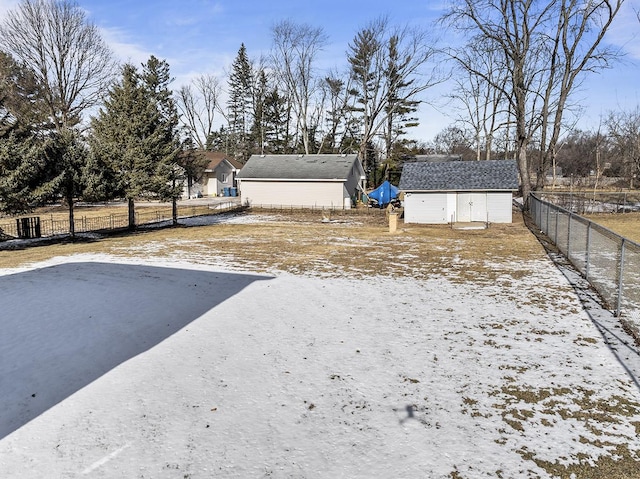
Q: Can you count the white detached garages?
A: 2